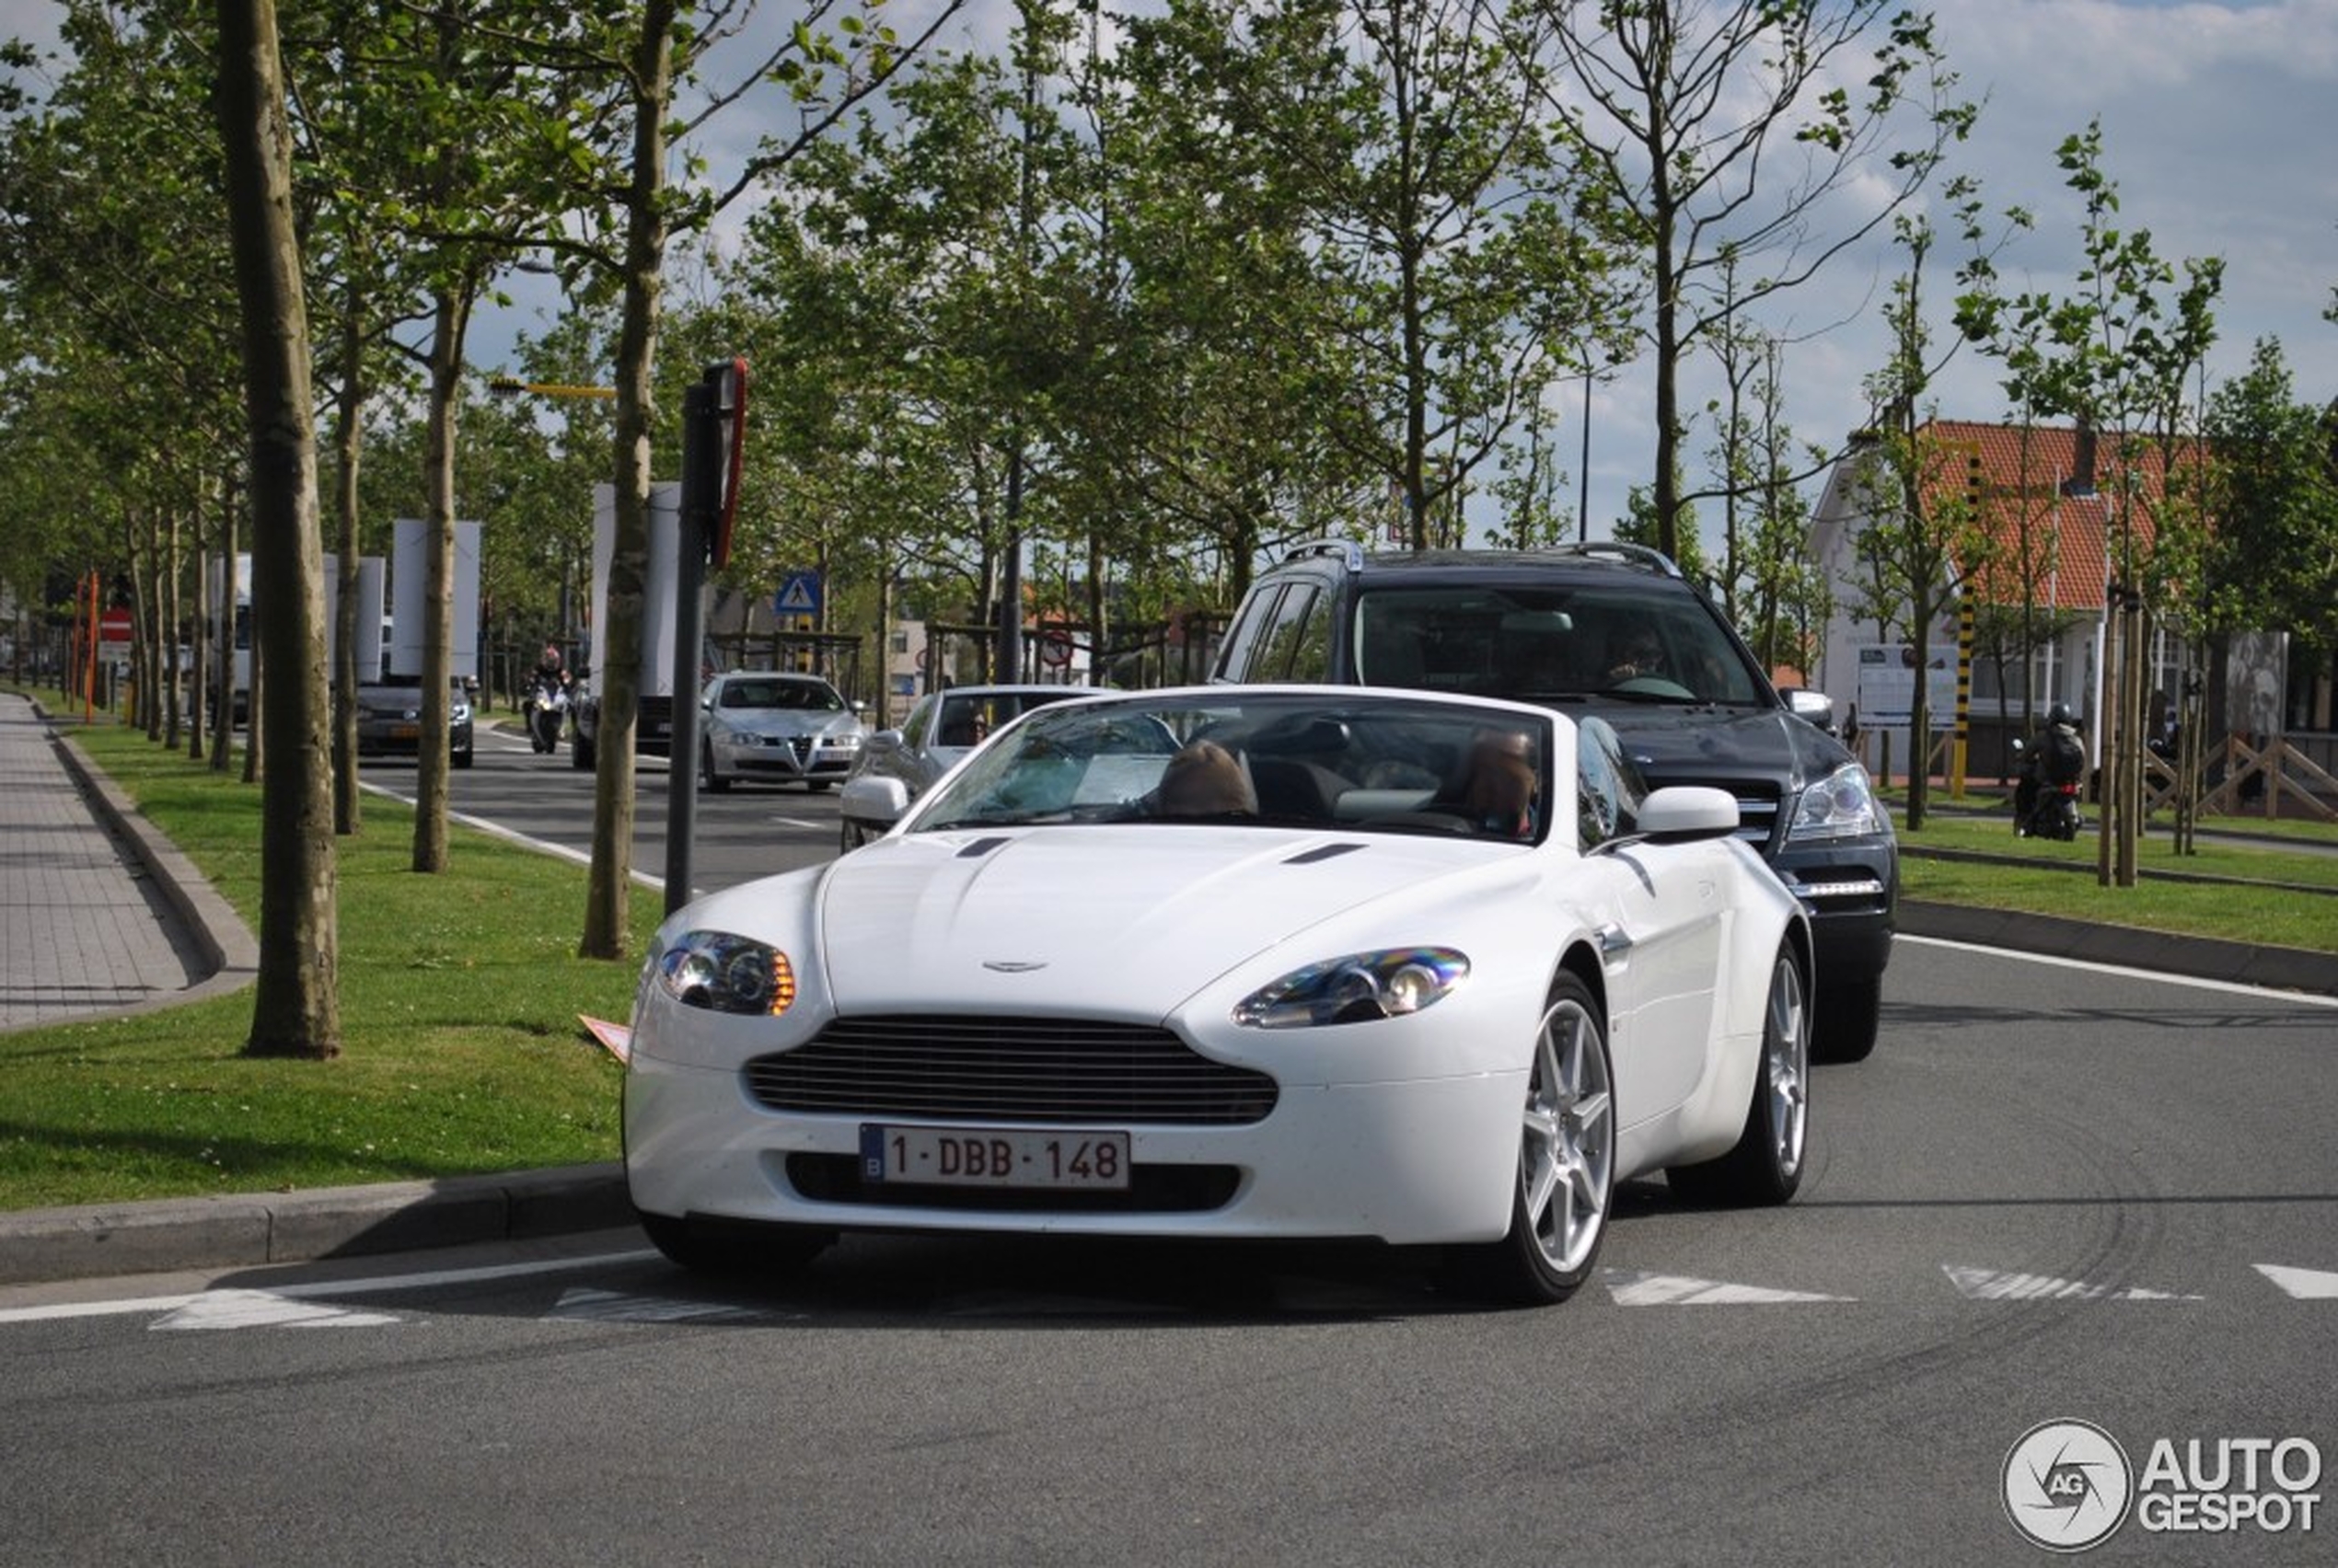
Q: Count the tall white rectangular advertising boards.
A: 3